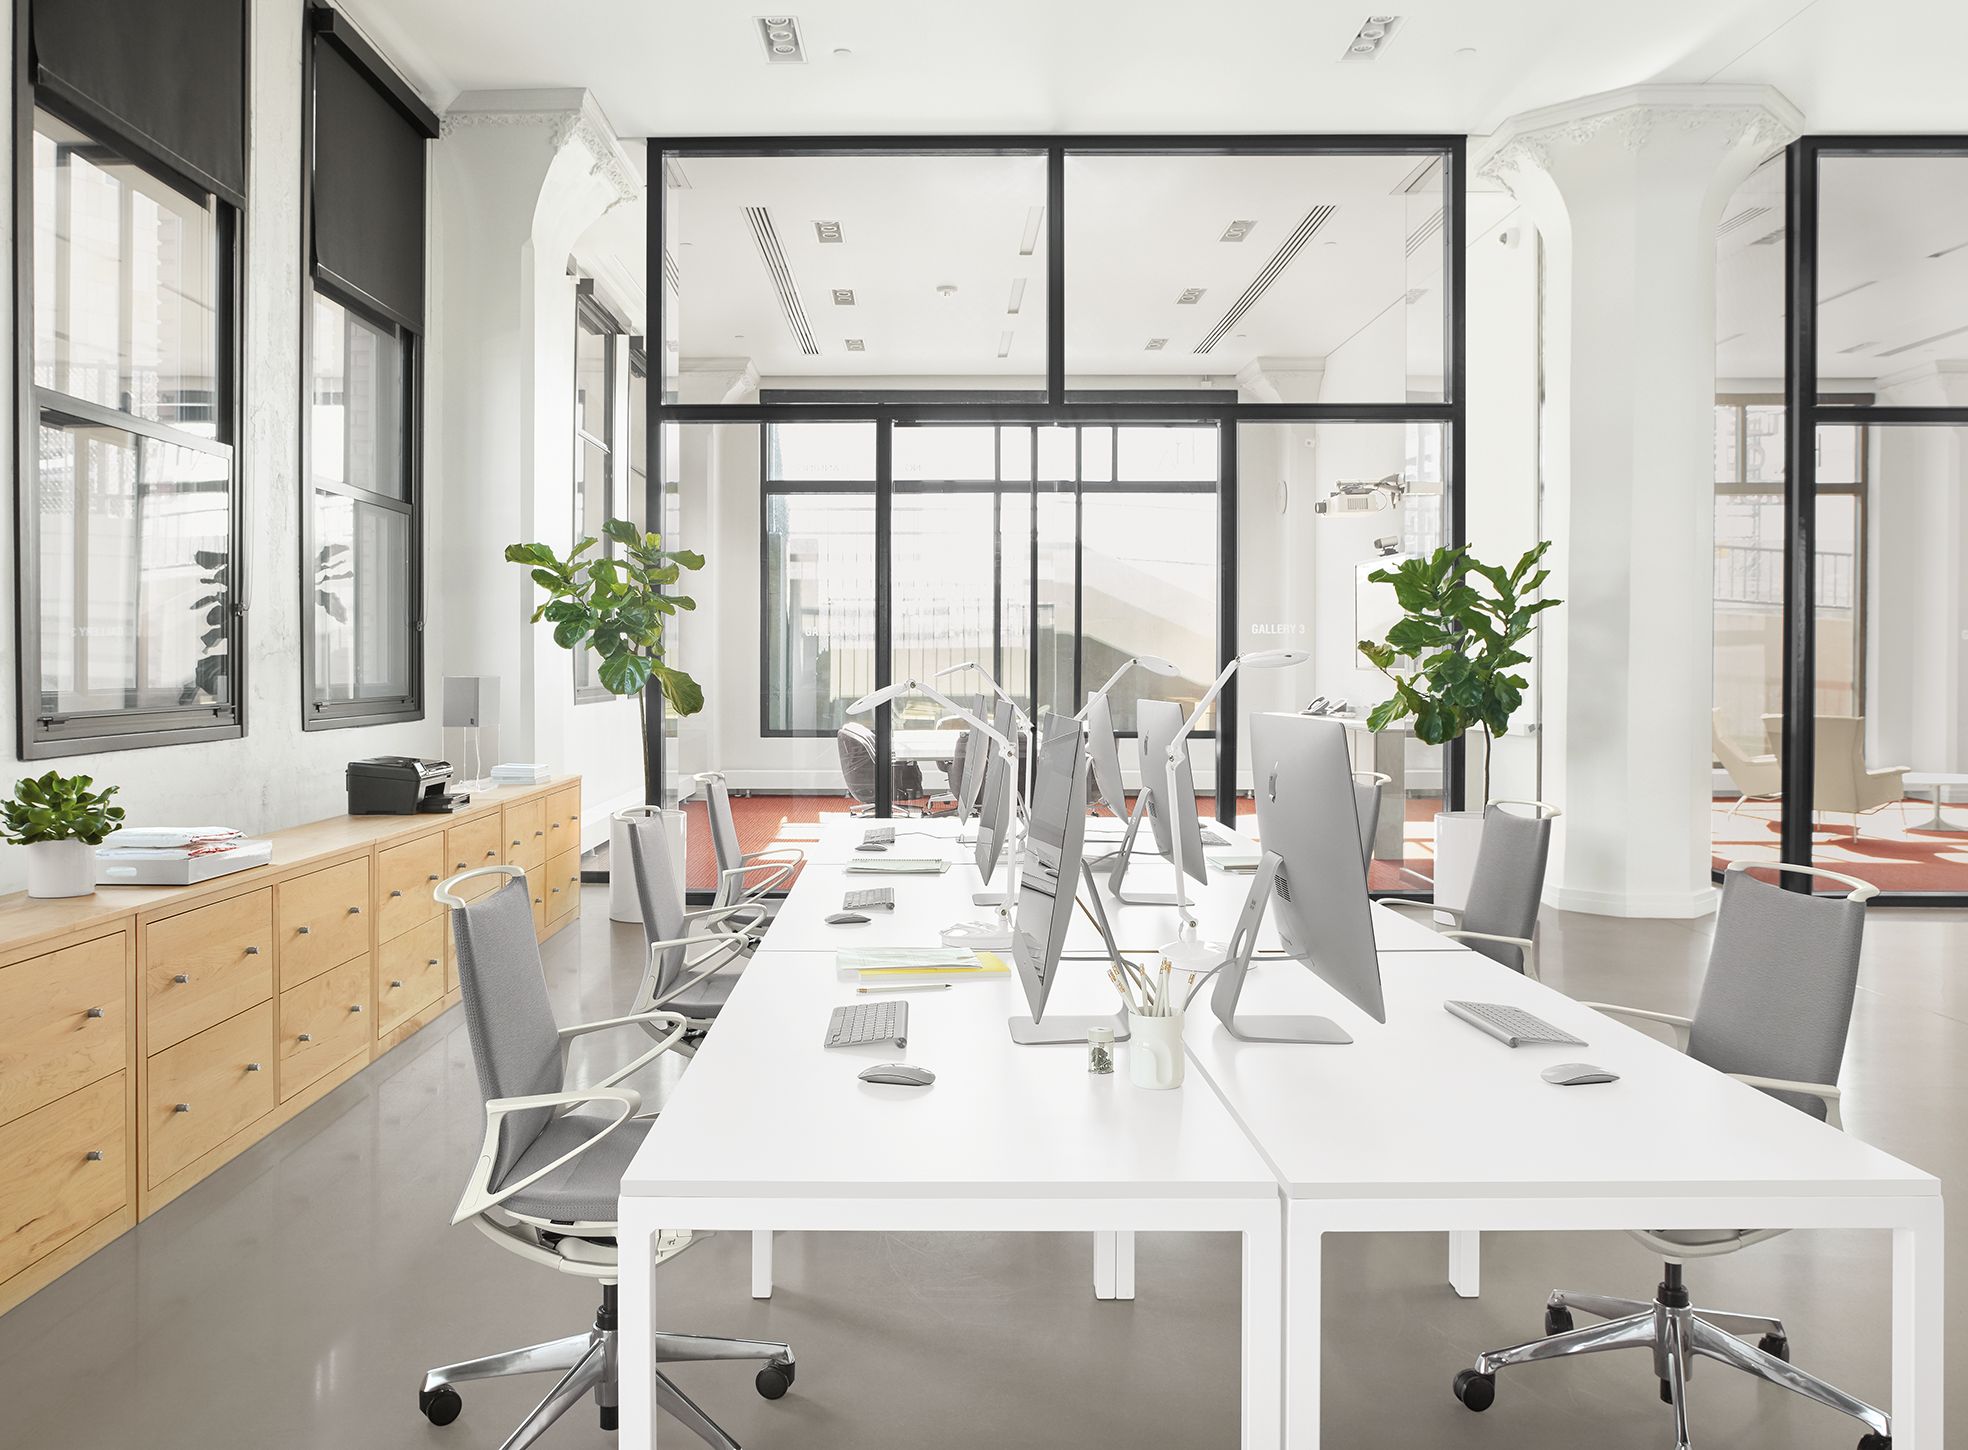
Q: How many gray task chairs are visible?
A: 6